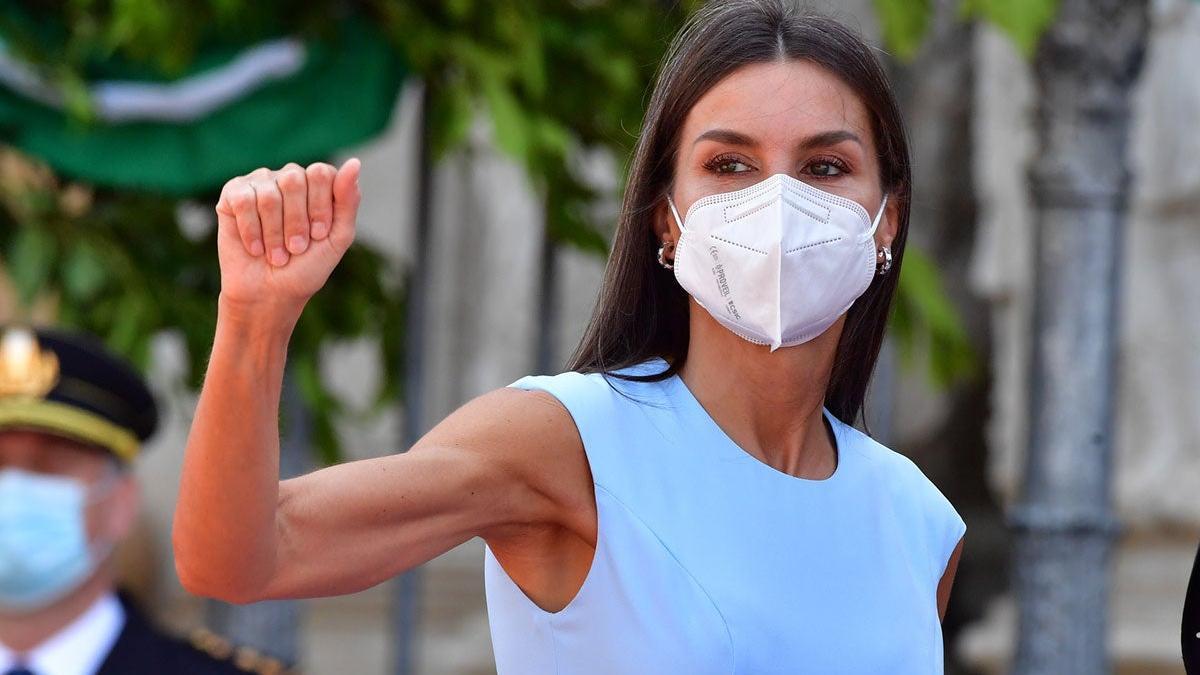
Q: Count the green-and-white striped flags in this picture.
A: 1